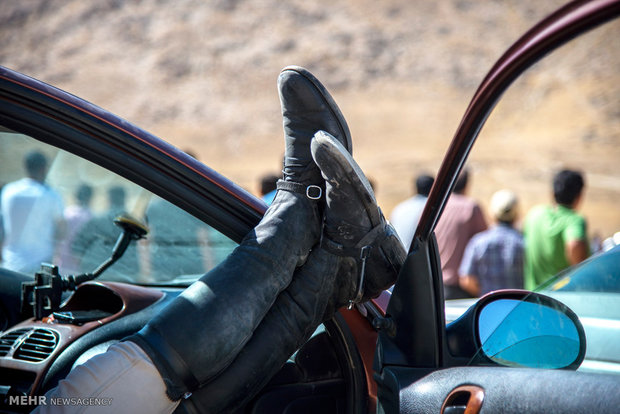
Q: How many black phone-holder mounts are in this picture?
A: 1